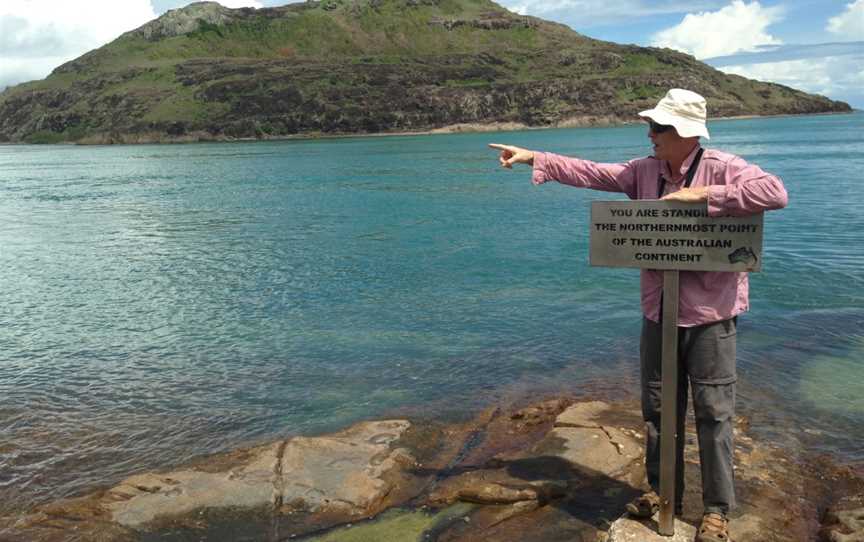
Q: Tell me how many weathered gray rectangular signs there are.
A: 1